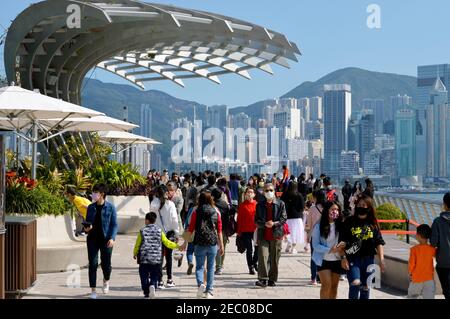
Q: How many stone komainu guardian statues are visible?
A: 0